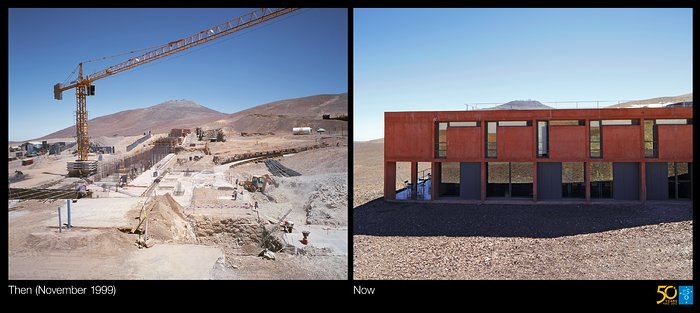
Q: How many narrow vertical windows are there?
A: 5